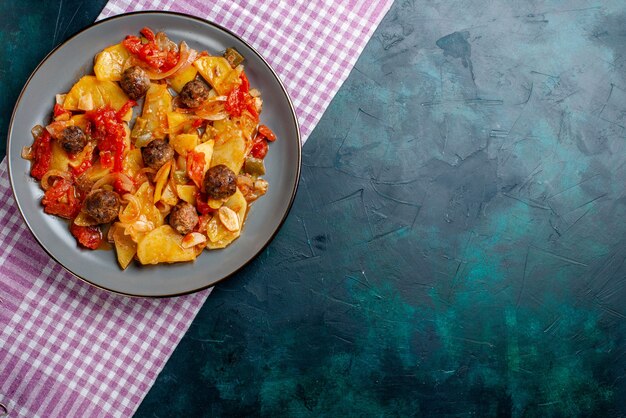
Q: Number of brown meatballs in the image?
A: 7